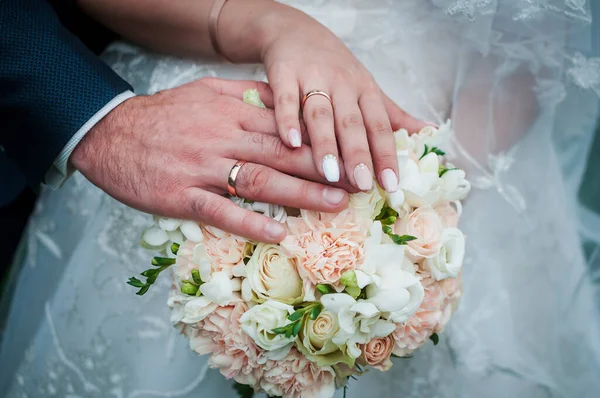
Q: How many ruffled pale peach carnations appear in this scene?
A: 5